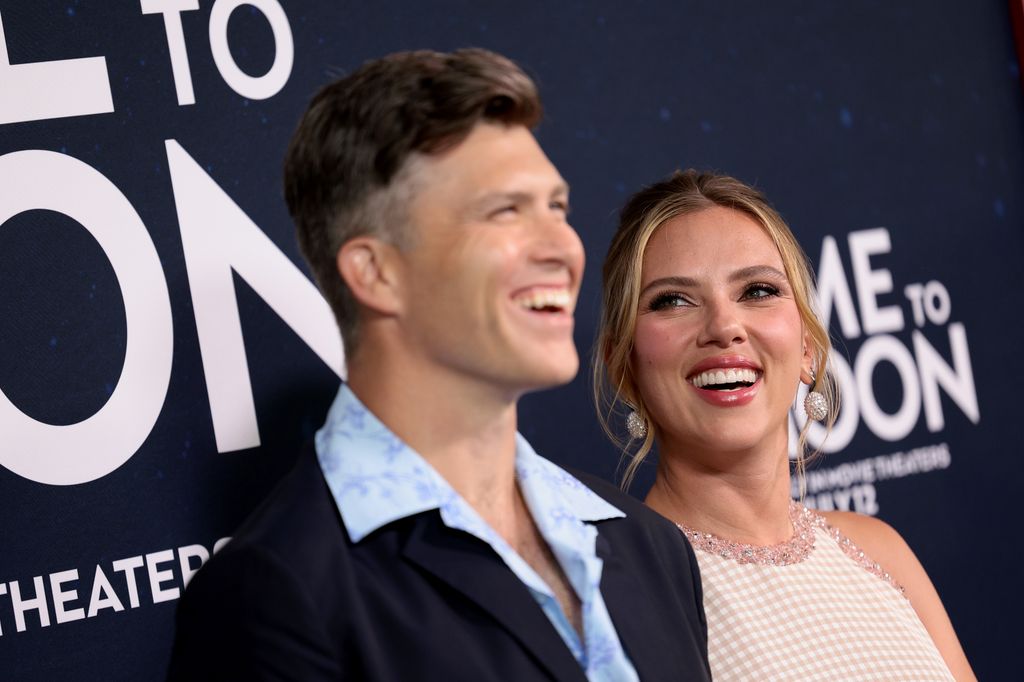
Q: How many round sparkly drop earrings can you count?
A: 2